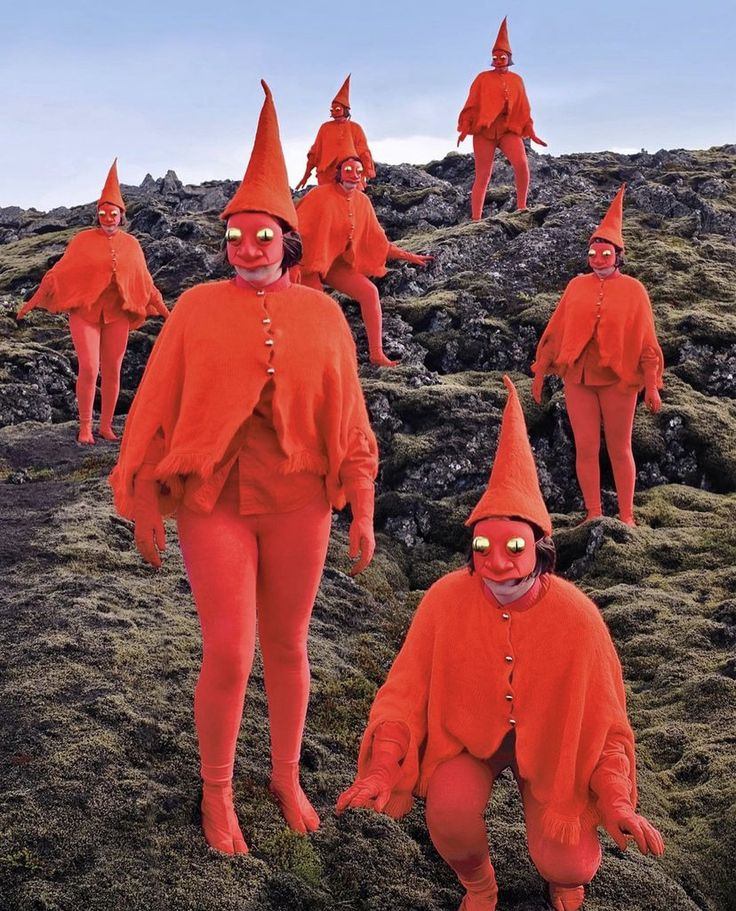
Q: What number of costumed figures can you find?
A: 7